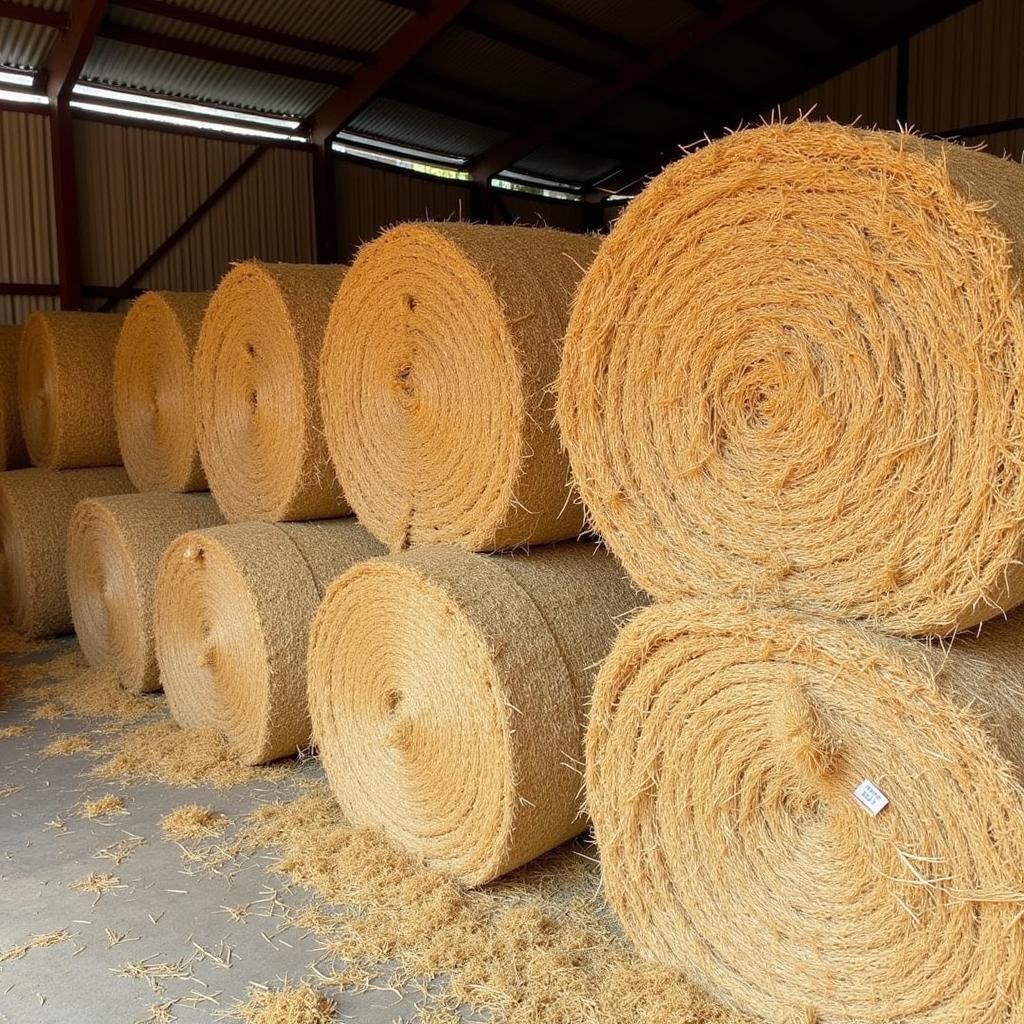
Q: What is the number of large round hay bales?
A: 11